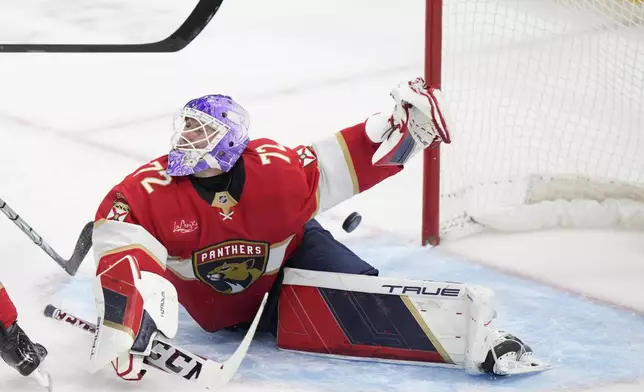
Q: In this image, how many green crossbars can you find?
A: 0